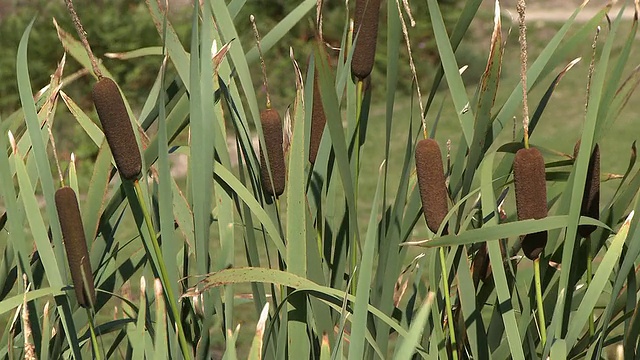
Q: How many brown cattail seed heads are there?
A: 8